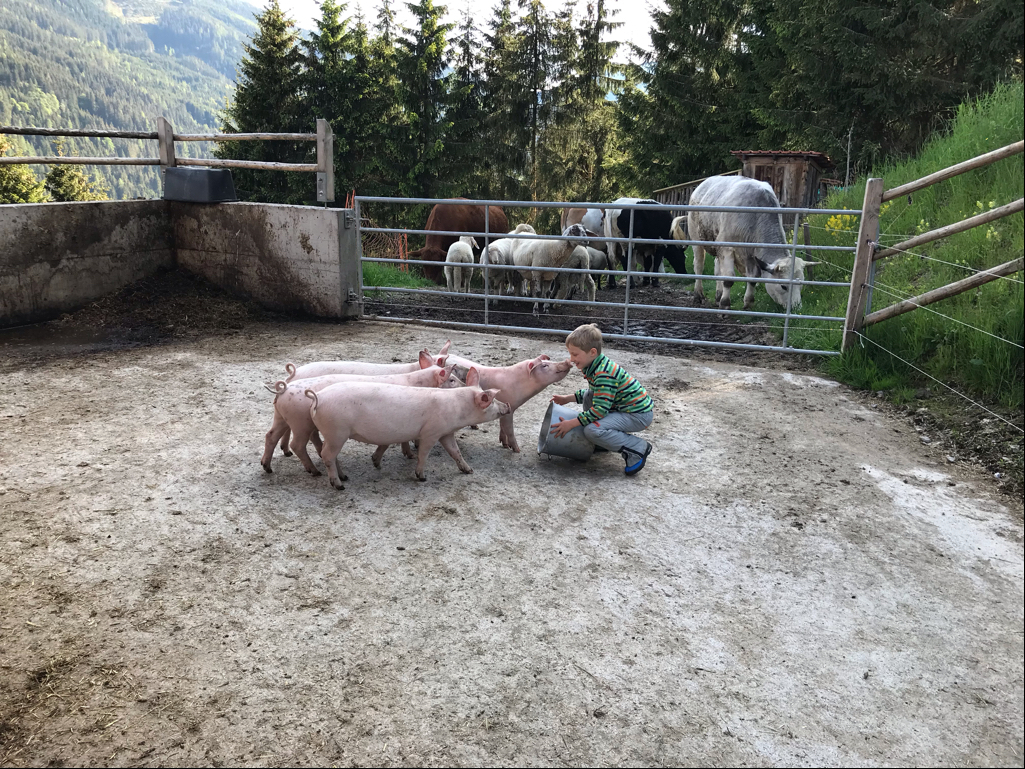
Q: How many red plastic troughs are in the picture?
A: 0